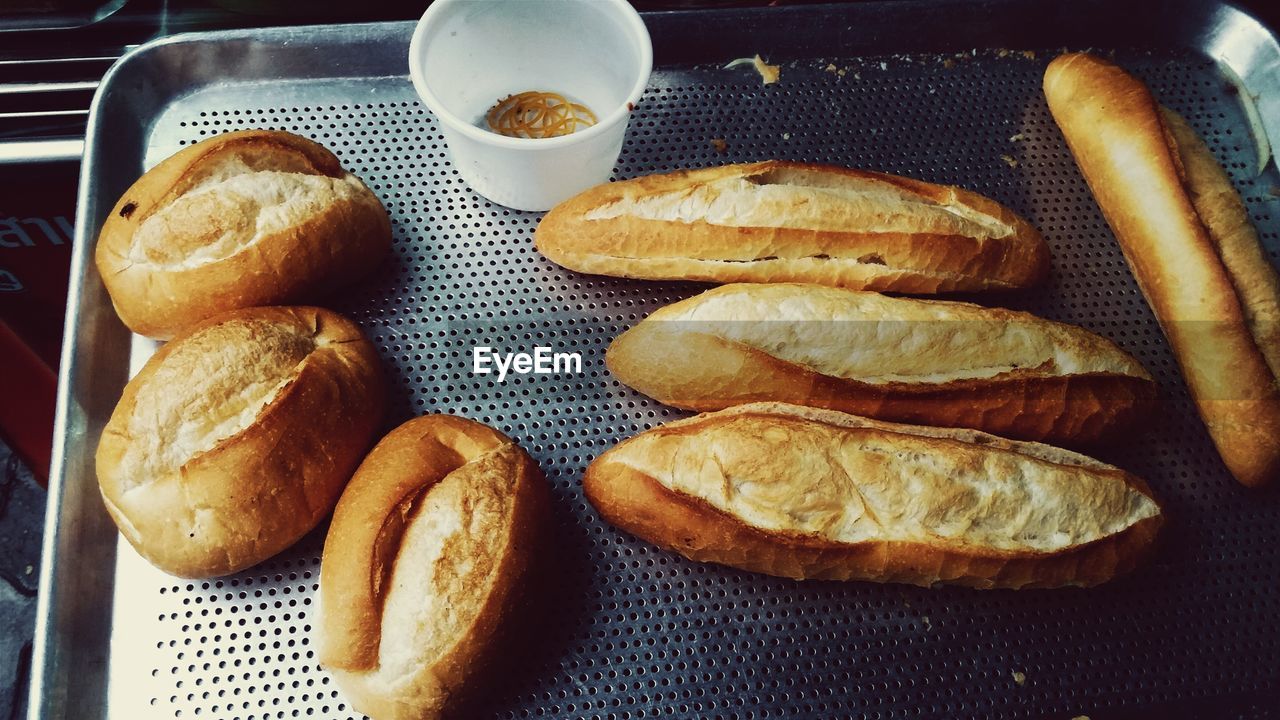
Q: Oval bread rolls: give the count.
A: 3